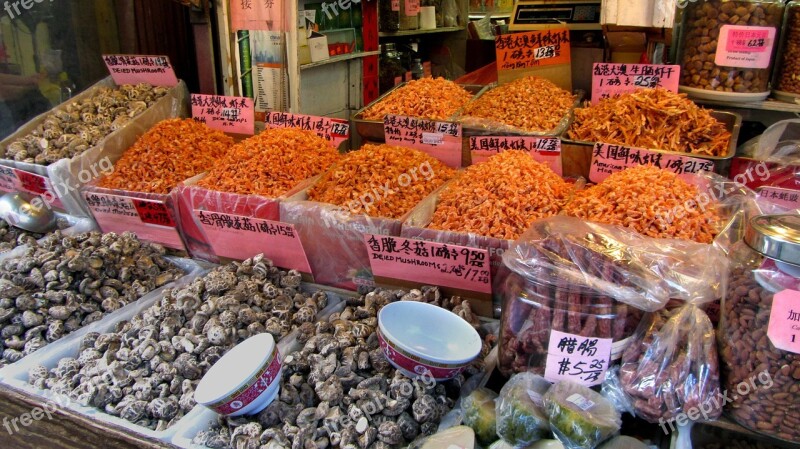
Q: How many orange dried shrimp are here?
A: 8